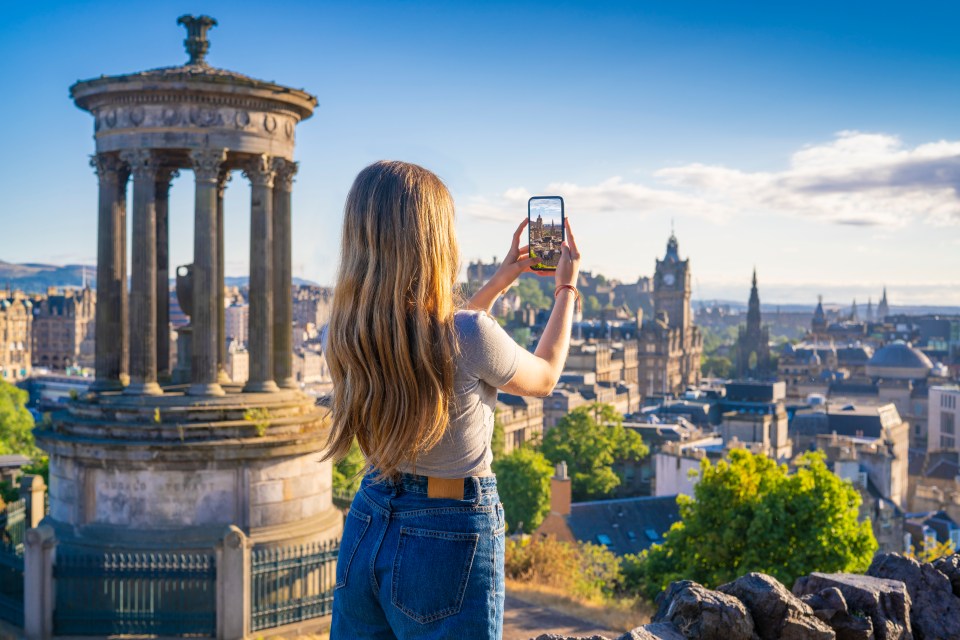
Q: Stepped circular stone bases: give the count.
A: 1